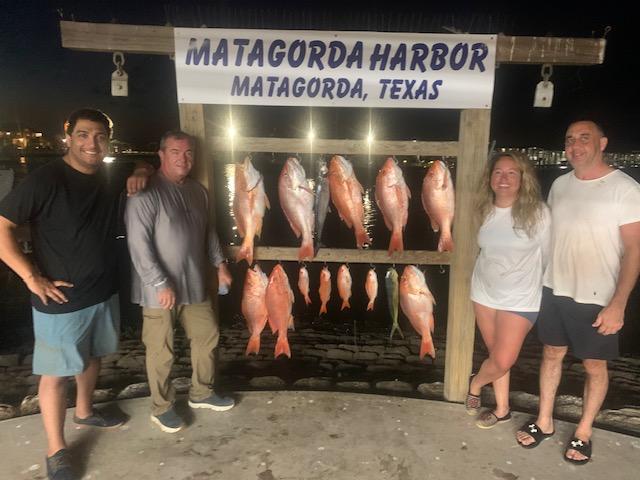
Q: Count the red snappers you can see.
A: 12